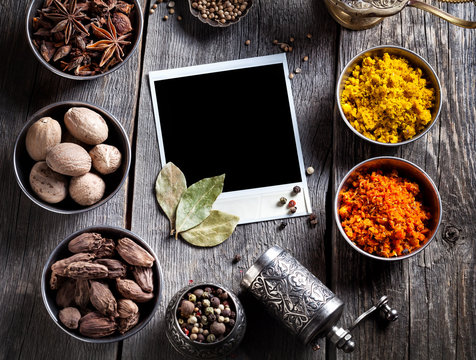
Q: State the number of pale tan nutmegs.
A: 6